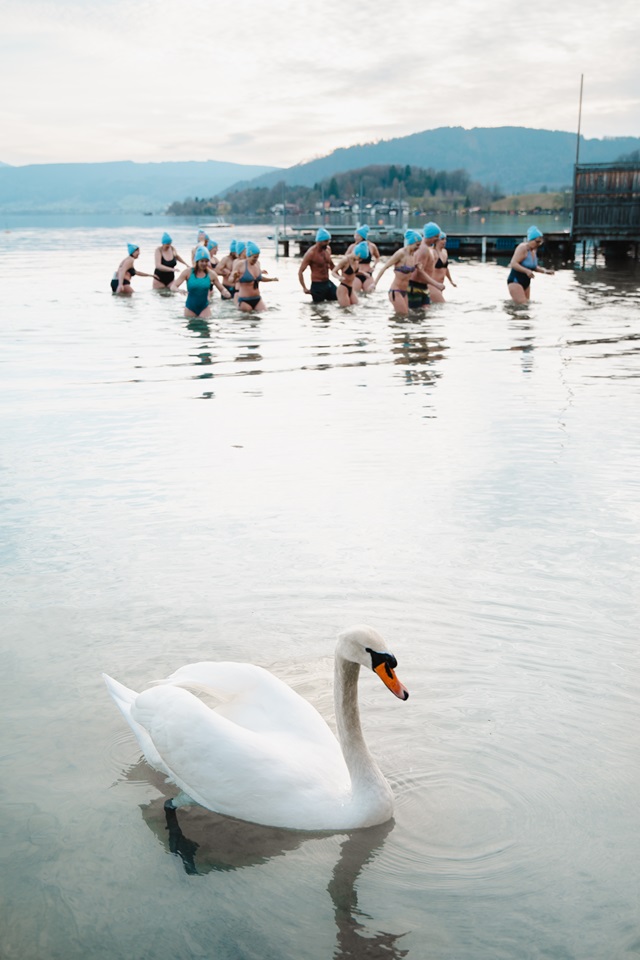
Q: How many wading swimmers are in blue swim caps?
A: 15